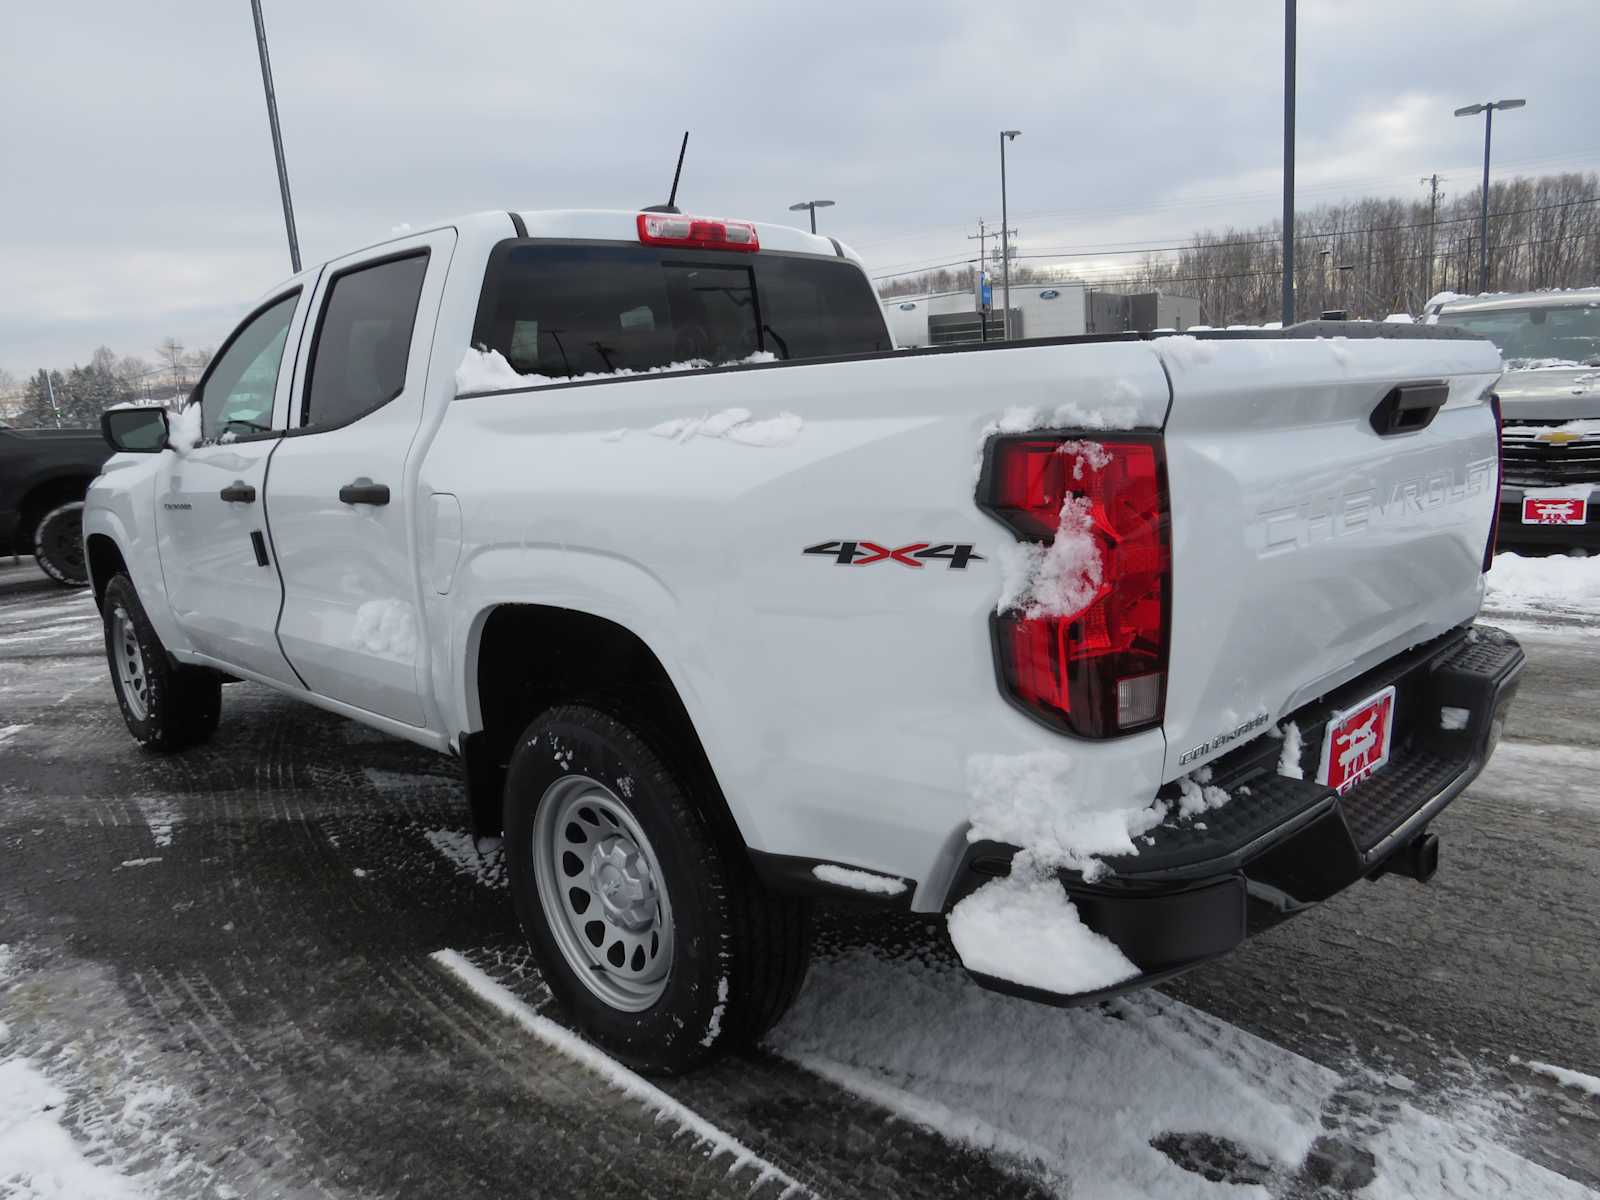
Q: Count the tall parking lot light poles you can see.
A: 5